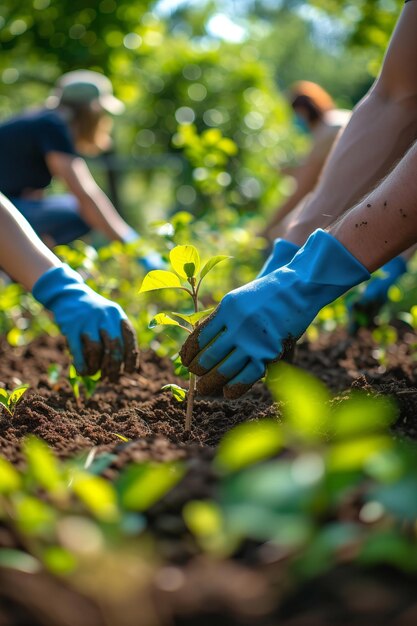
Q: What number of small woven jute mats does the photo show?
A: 0